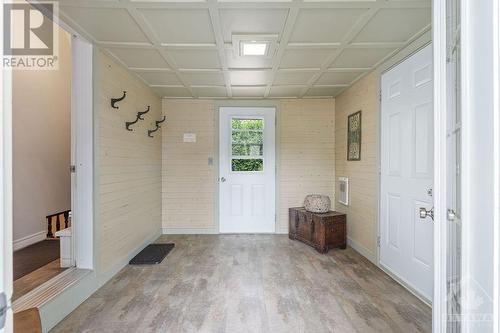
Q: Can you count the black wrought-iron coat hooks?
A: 5